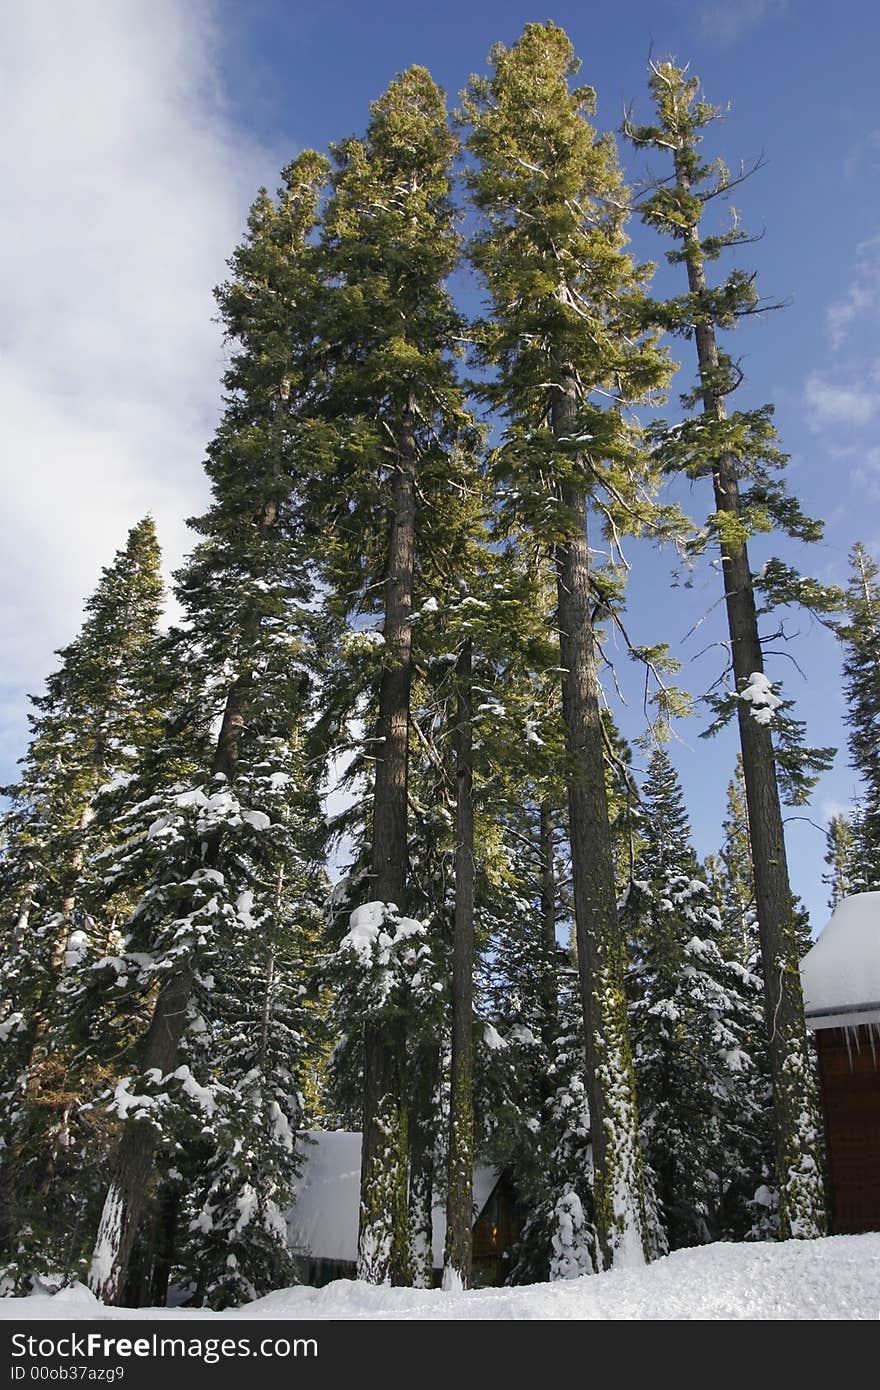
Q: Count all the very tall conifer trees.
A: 4